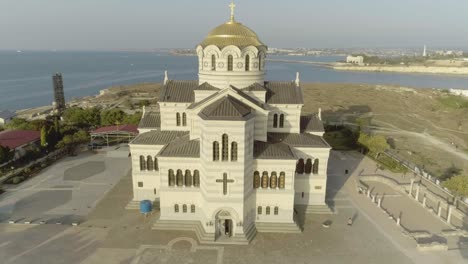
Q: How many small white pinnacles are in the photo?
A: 4